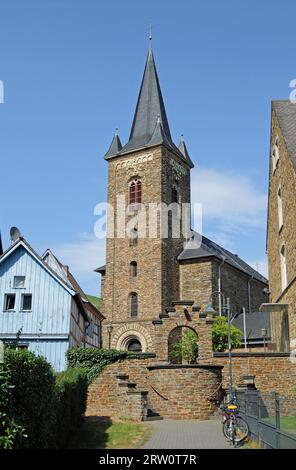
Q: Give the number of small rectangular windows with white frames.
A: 3